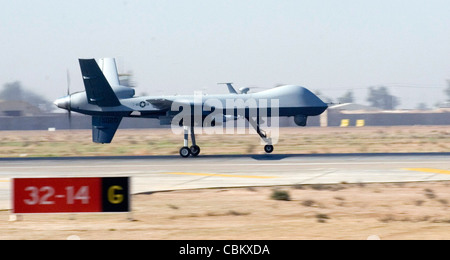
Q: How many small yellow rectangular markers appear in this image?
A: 2